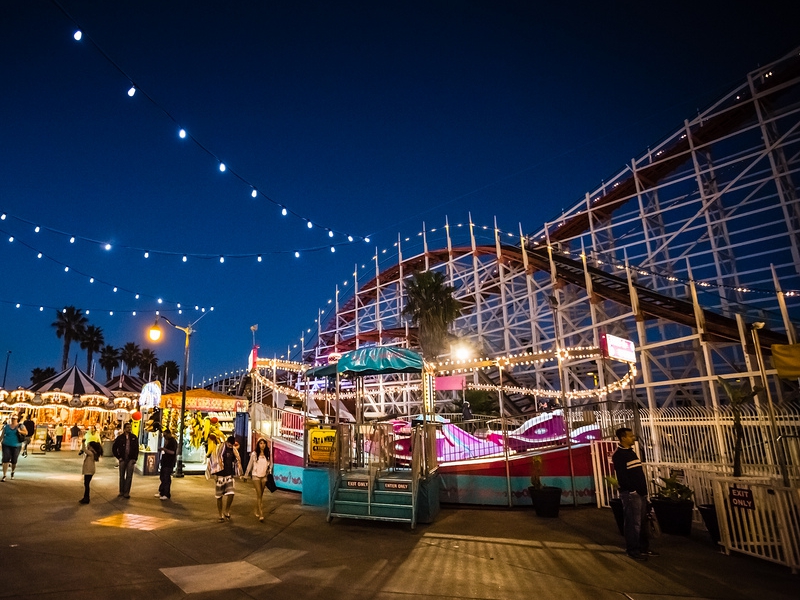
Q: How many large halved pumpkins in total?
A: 0